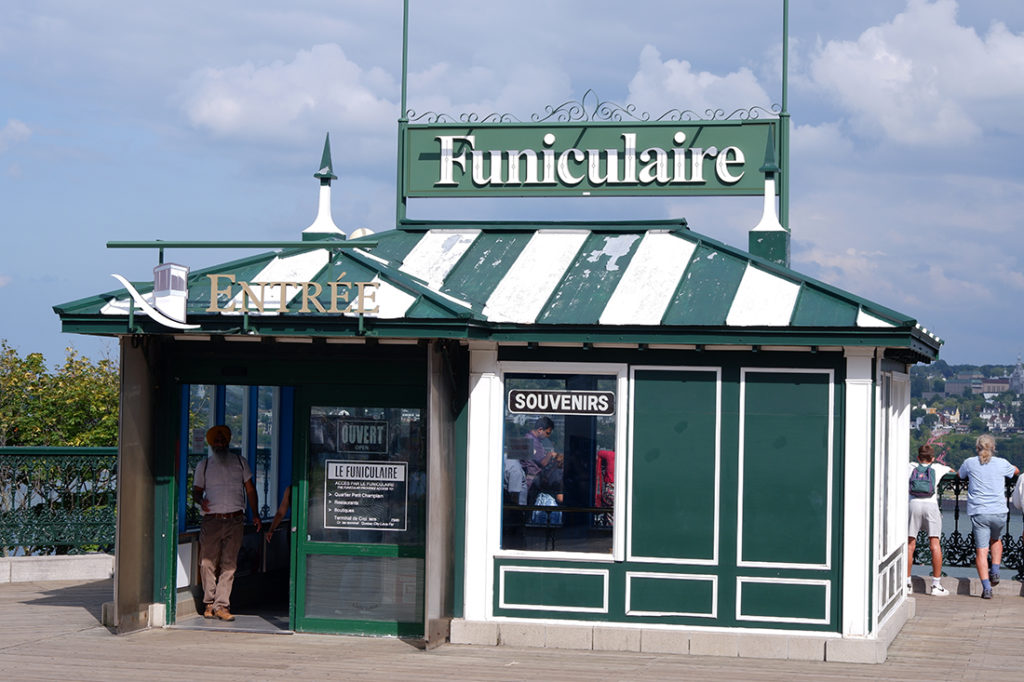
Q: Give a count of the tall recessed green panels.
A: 2